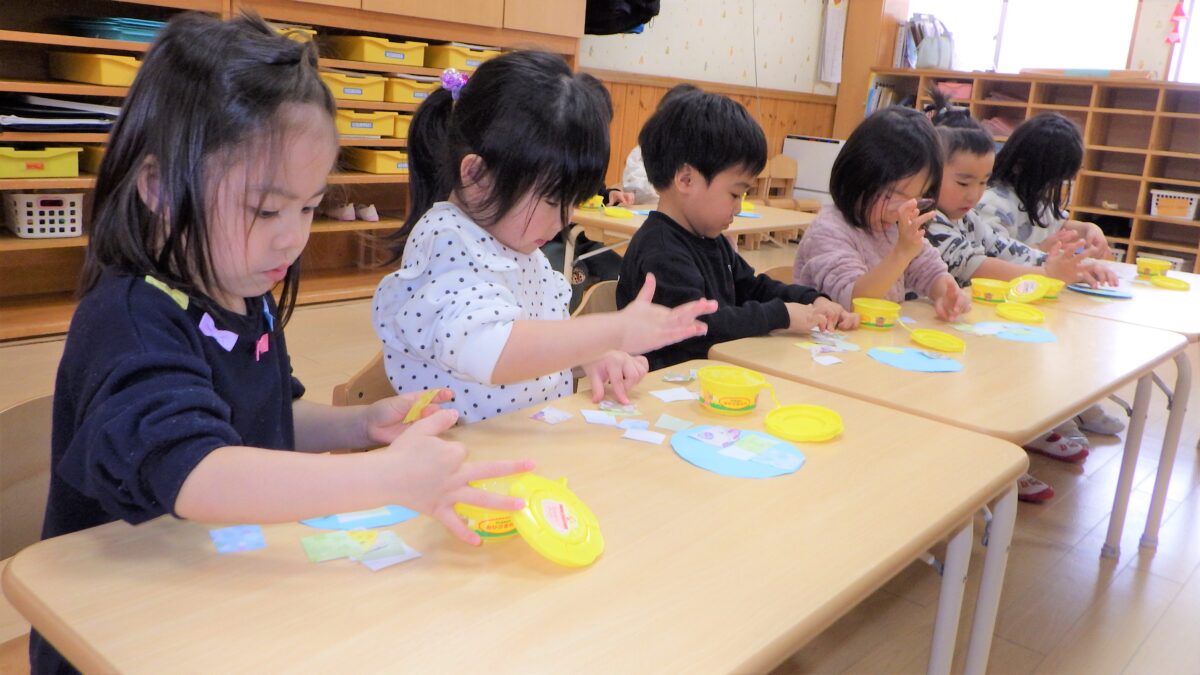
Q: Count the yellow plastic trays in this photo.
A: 11